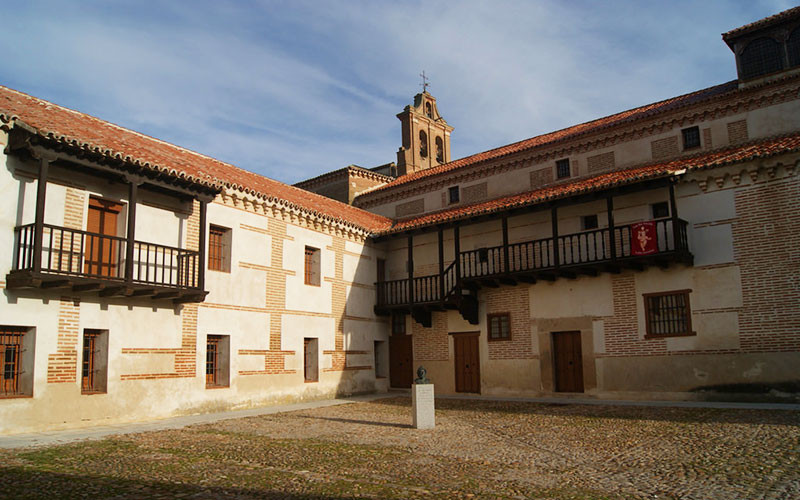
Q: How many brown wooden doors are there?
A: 4